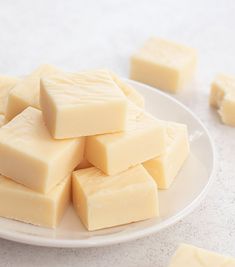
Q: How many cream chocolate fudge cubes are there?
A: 12